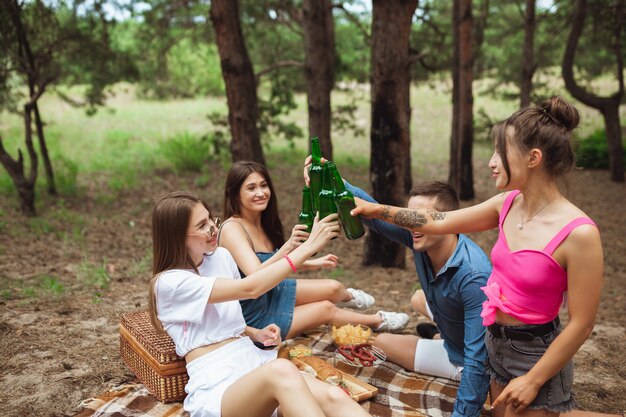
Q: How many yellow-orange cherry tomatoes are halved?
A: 0